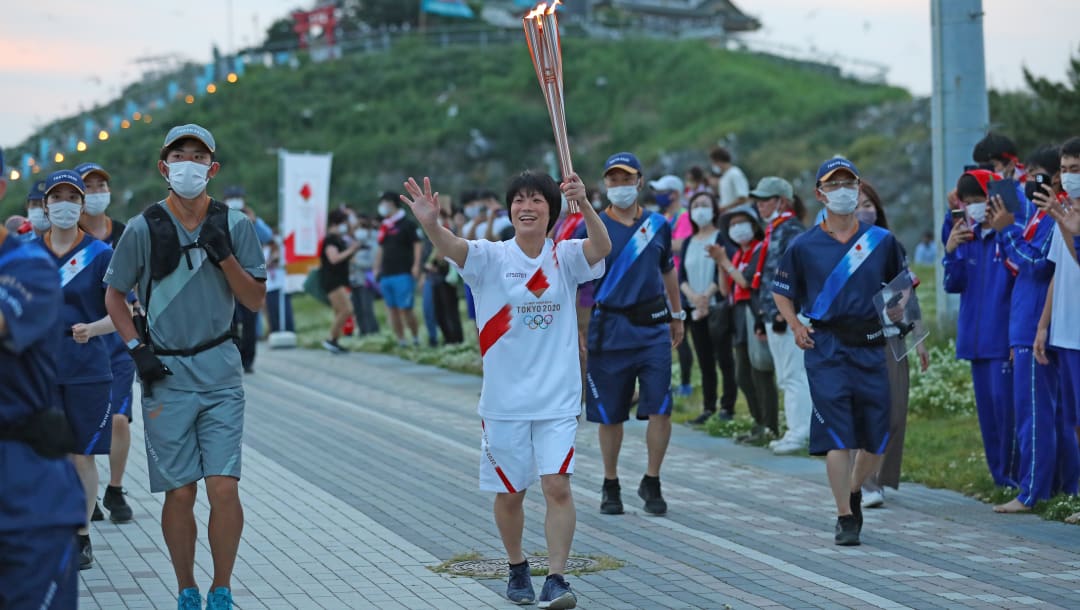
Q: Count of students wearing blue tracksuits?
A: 3